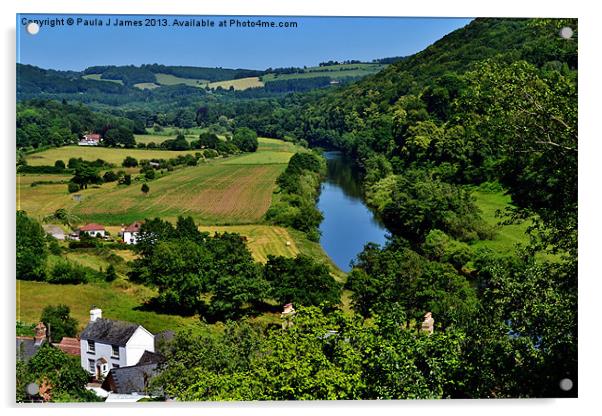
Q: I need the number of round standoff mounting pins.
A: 4